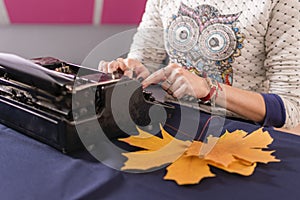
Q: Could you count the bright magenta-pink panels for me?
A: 2